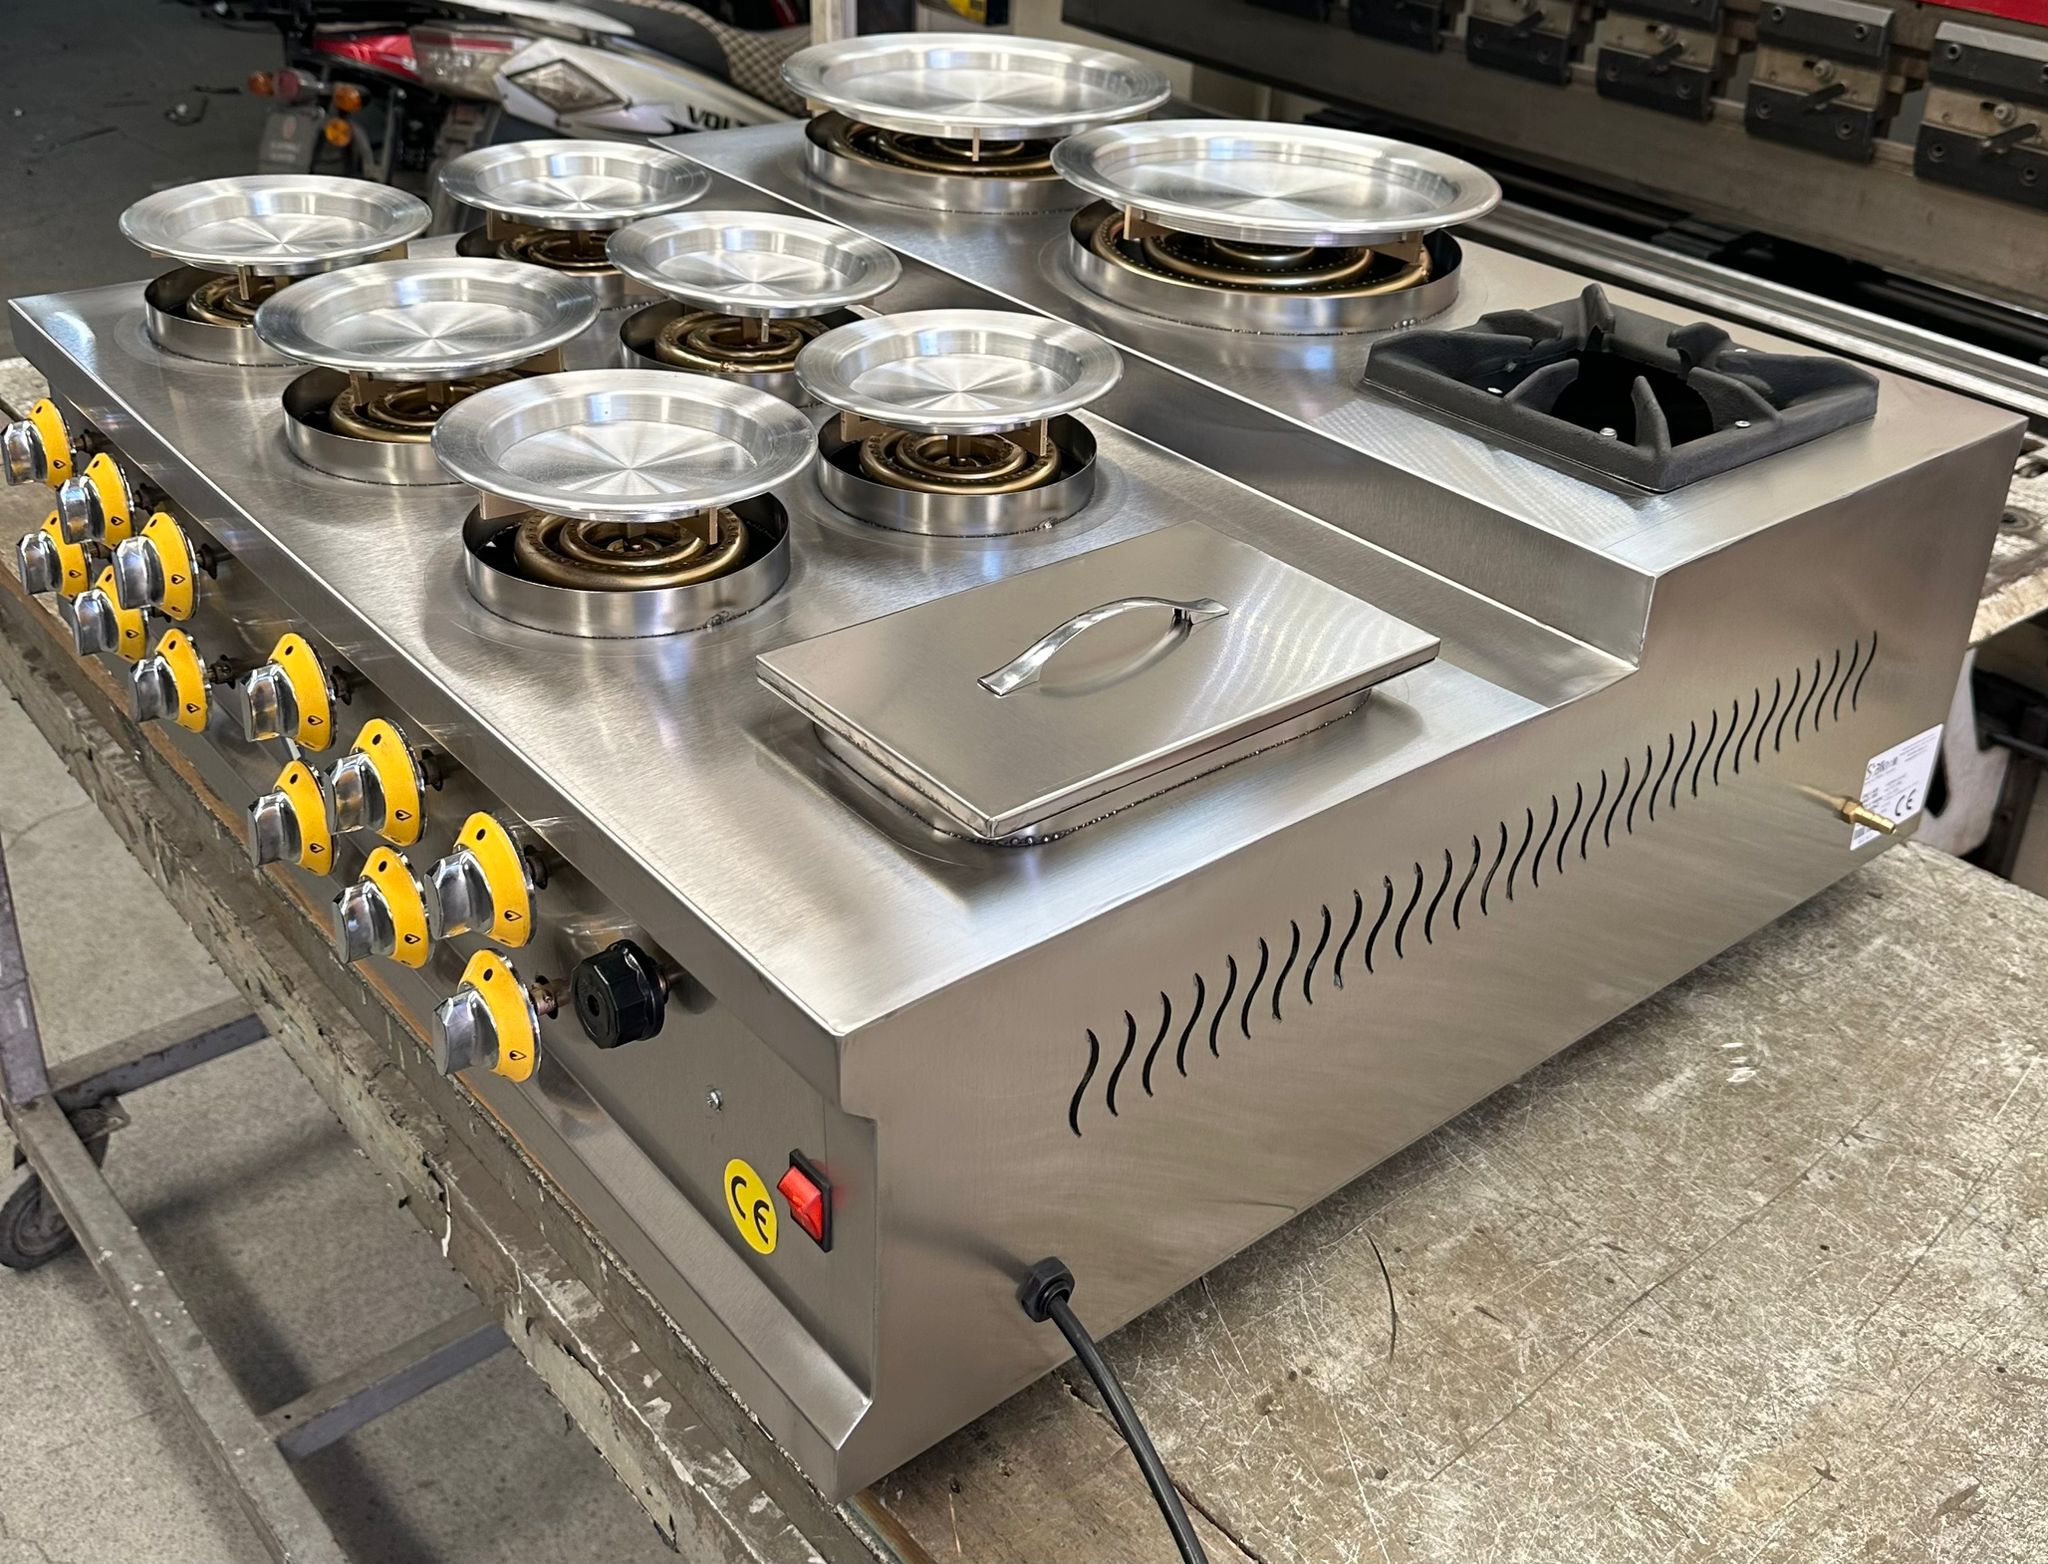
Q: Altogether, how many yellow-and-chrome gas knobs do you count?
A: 12